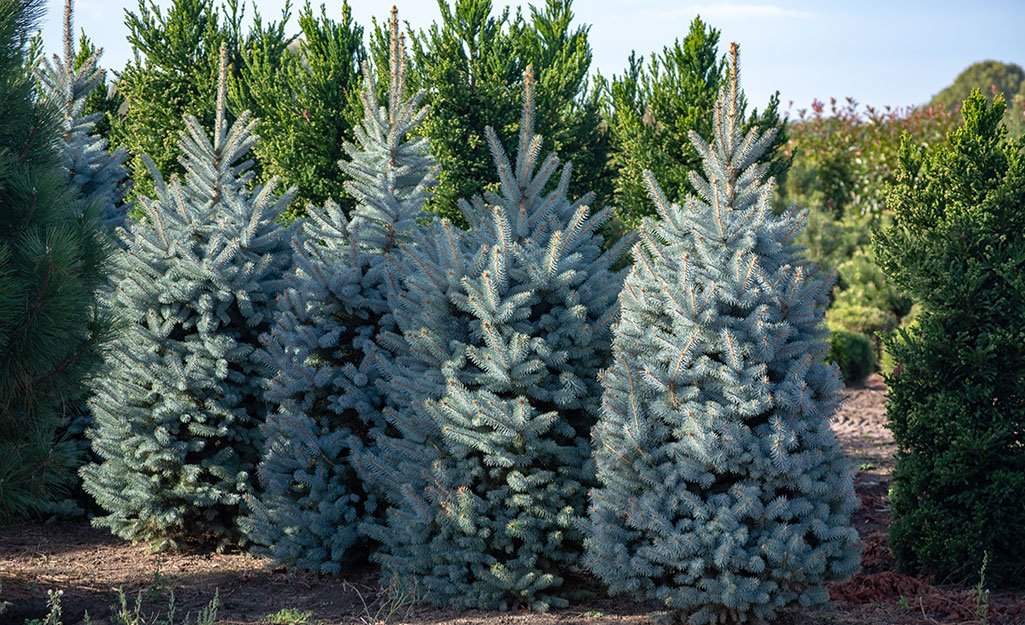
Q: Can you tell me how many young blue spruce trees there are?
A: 5